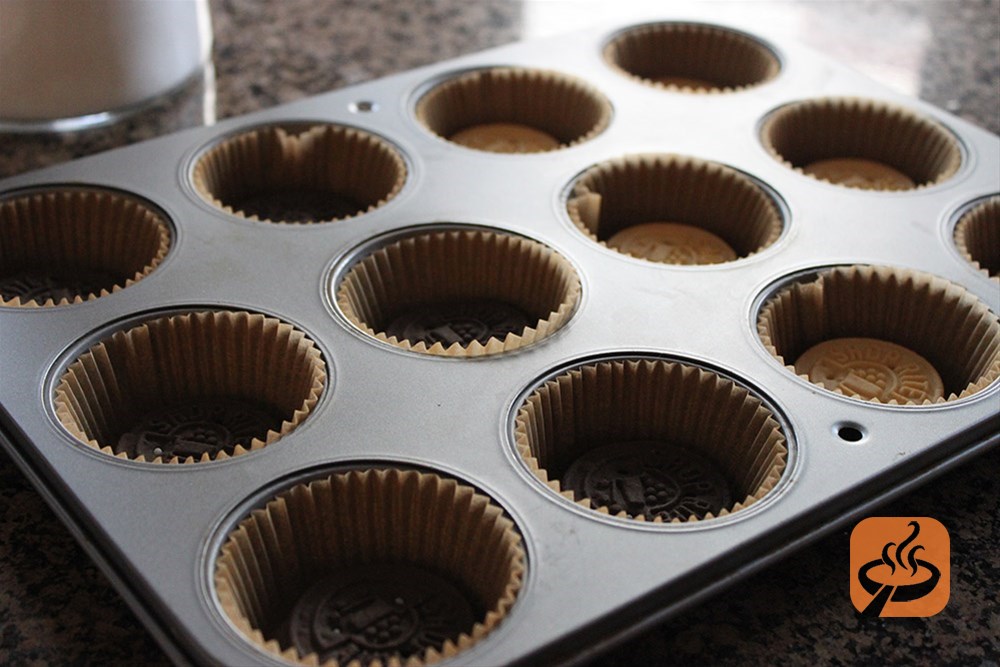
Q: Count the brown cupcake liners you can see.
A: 12